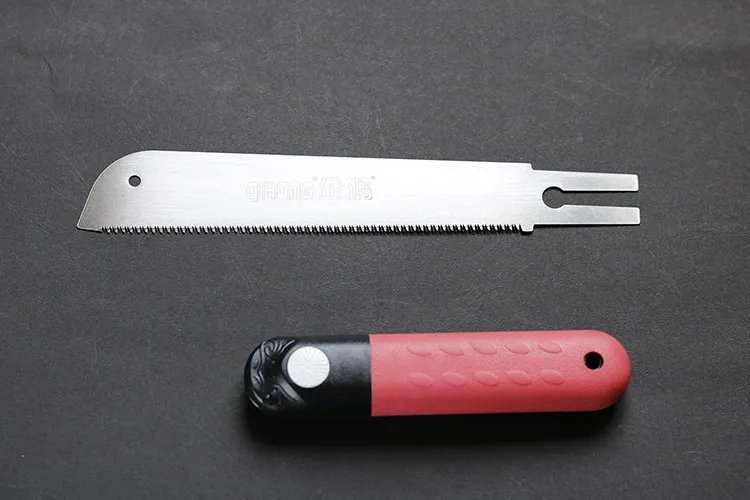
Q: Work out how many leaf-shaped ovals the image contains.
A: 10